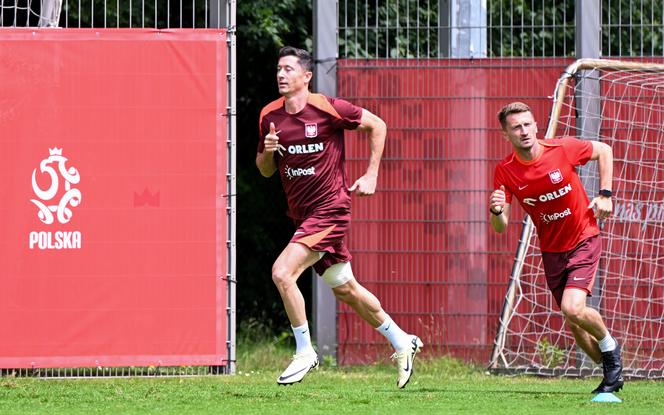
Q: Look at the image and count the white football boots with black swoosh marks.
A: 2